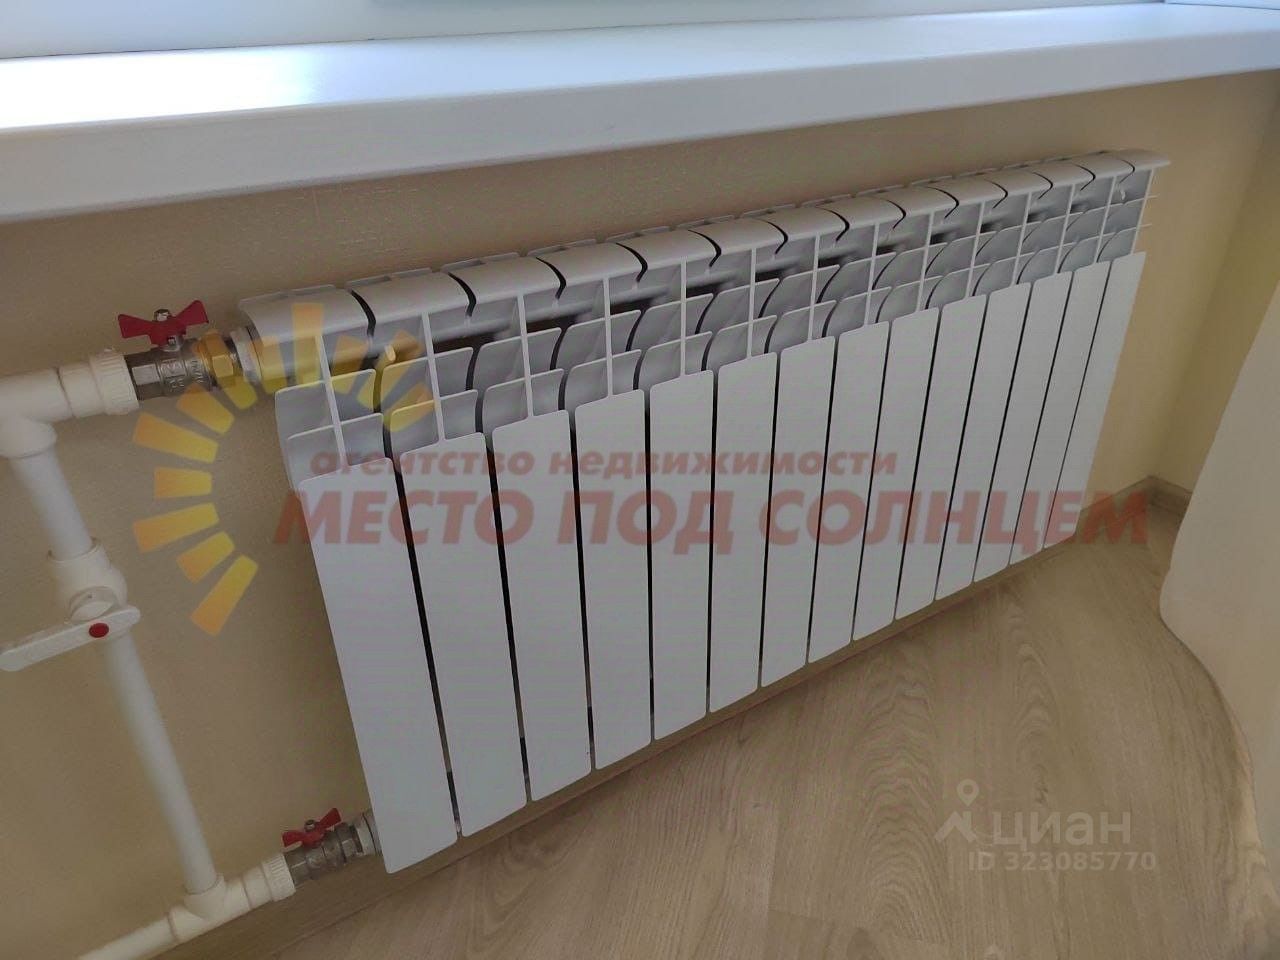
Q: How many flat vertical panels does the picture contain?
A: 14